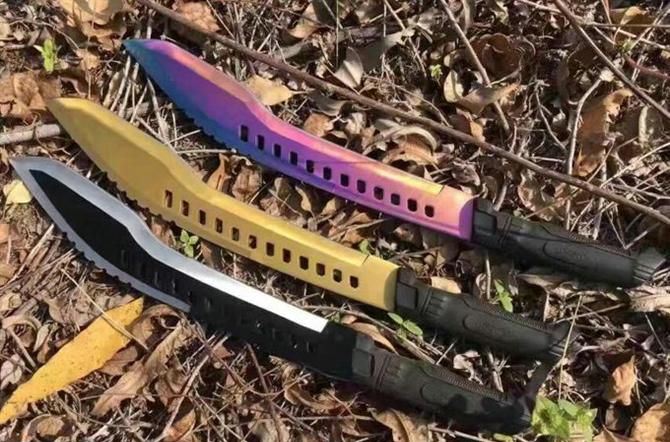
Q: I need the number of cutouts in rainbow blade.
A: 12